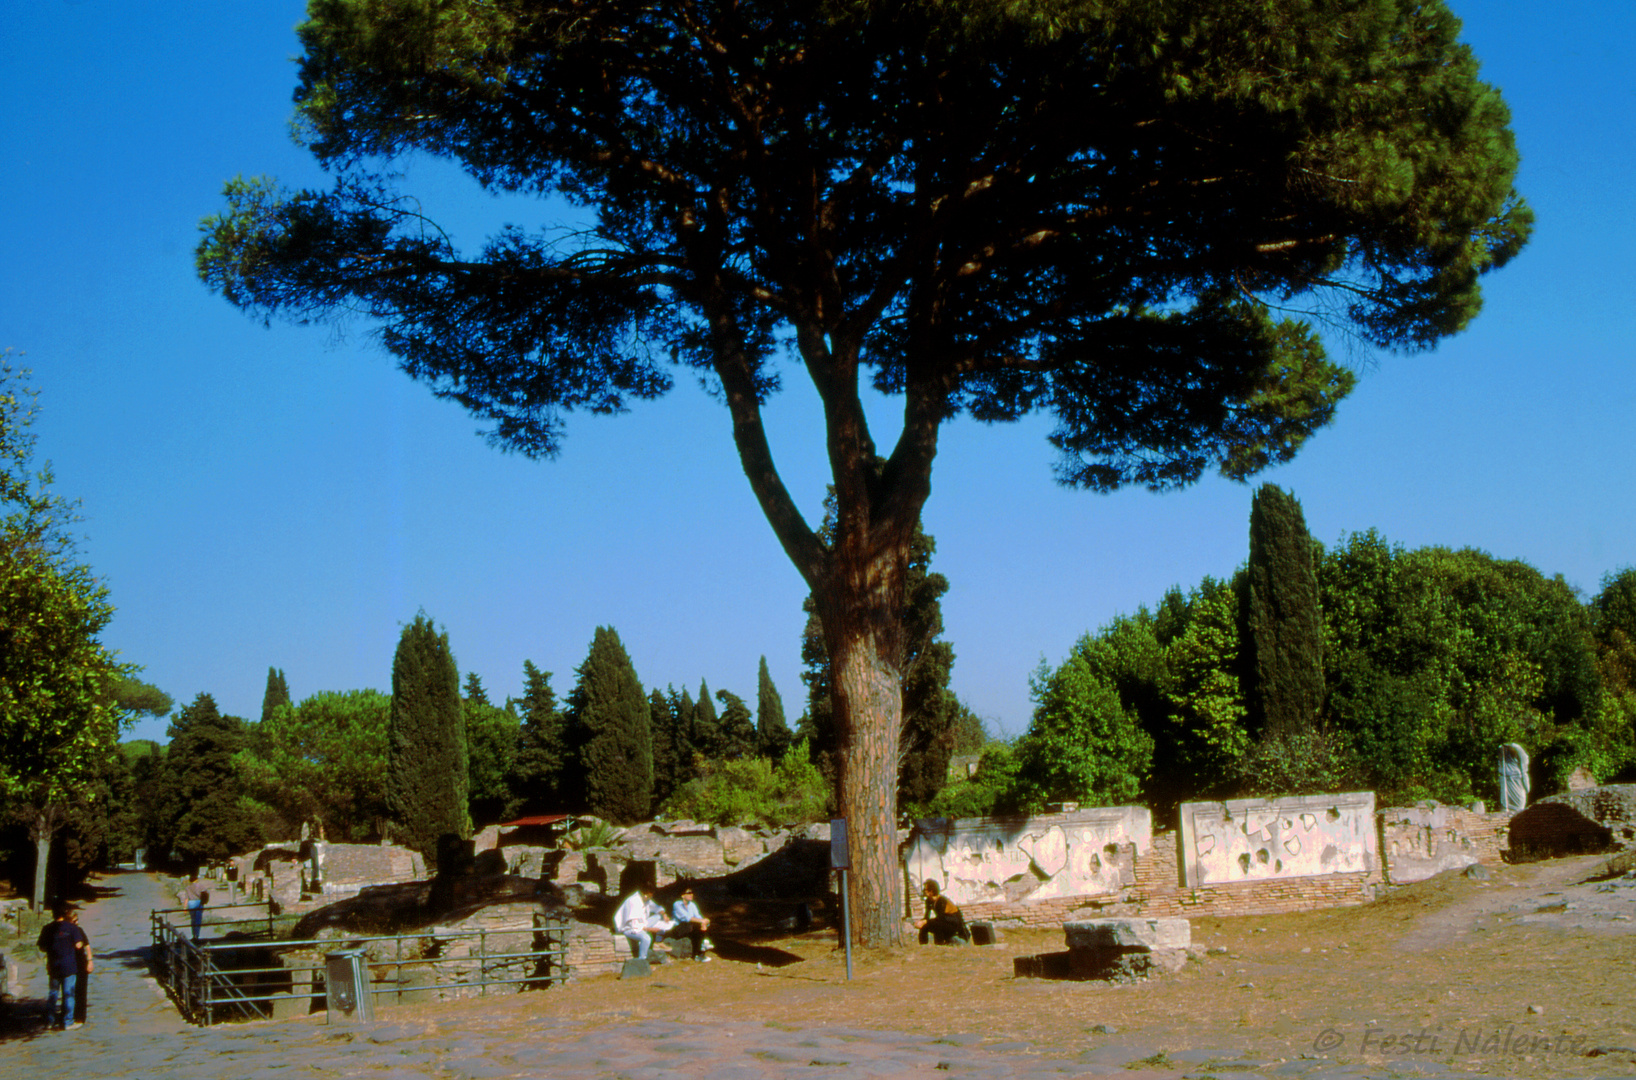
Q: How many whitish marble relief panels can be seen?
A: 2